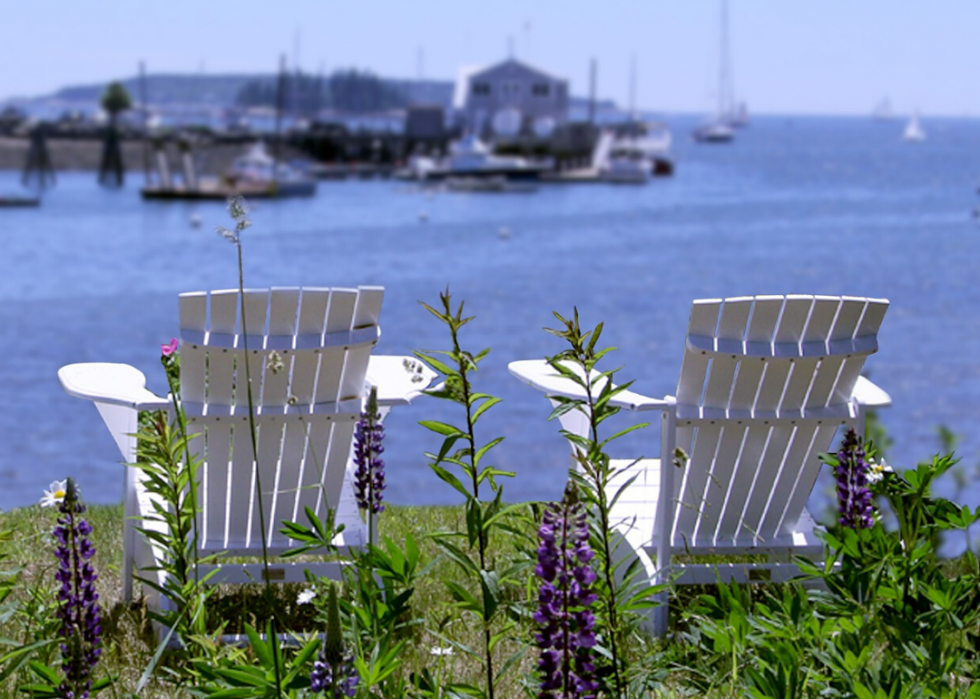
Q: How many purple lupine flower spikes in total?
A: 5